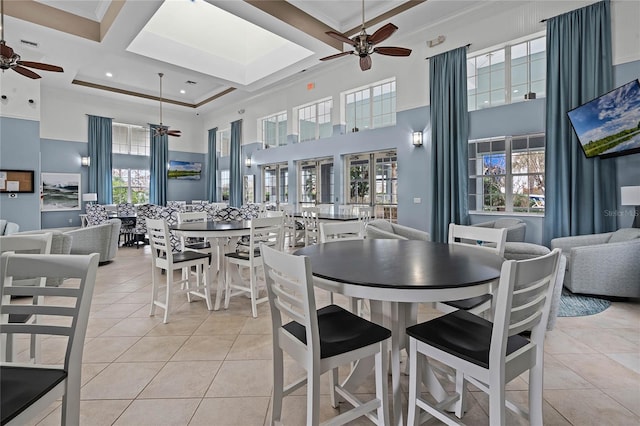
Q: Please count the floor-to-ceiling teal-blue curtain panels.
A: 6